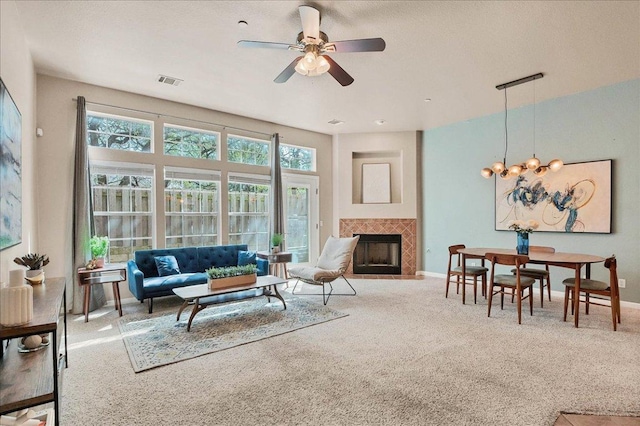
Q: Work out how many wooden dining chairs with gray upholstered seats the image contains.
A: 4